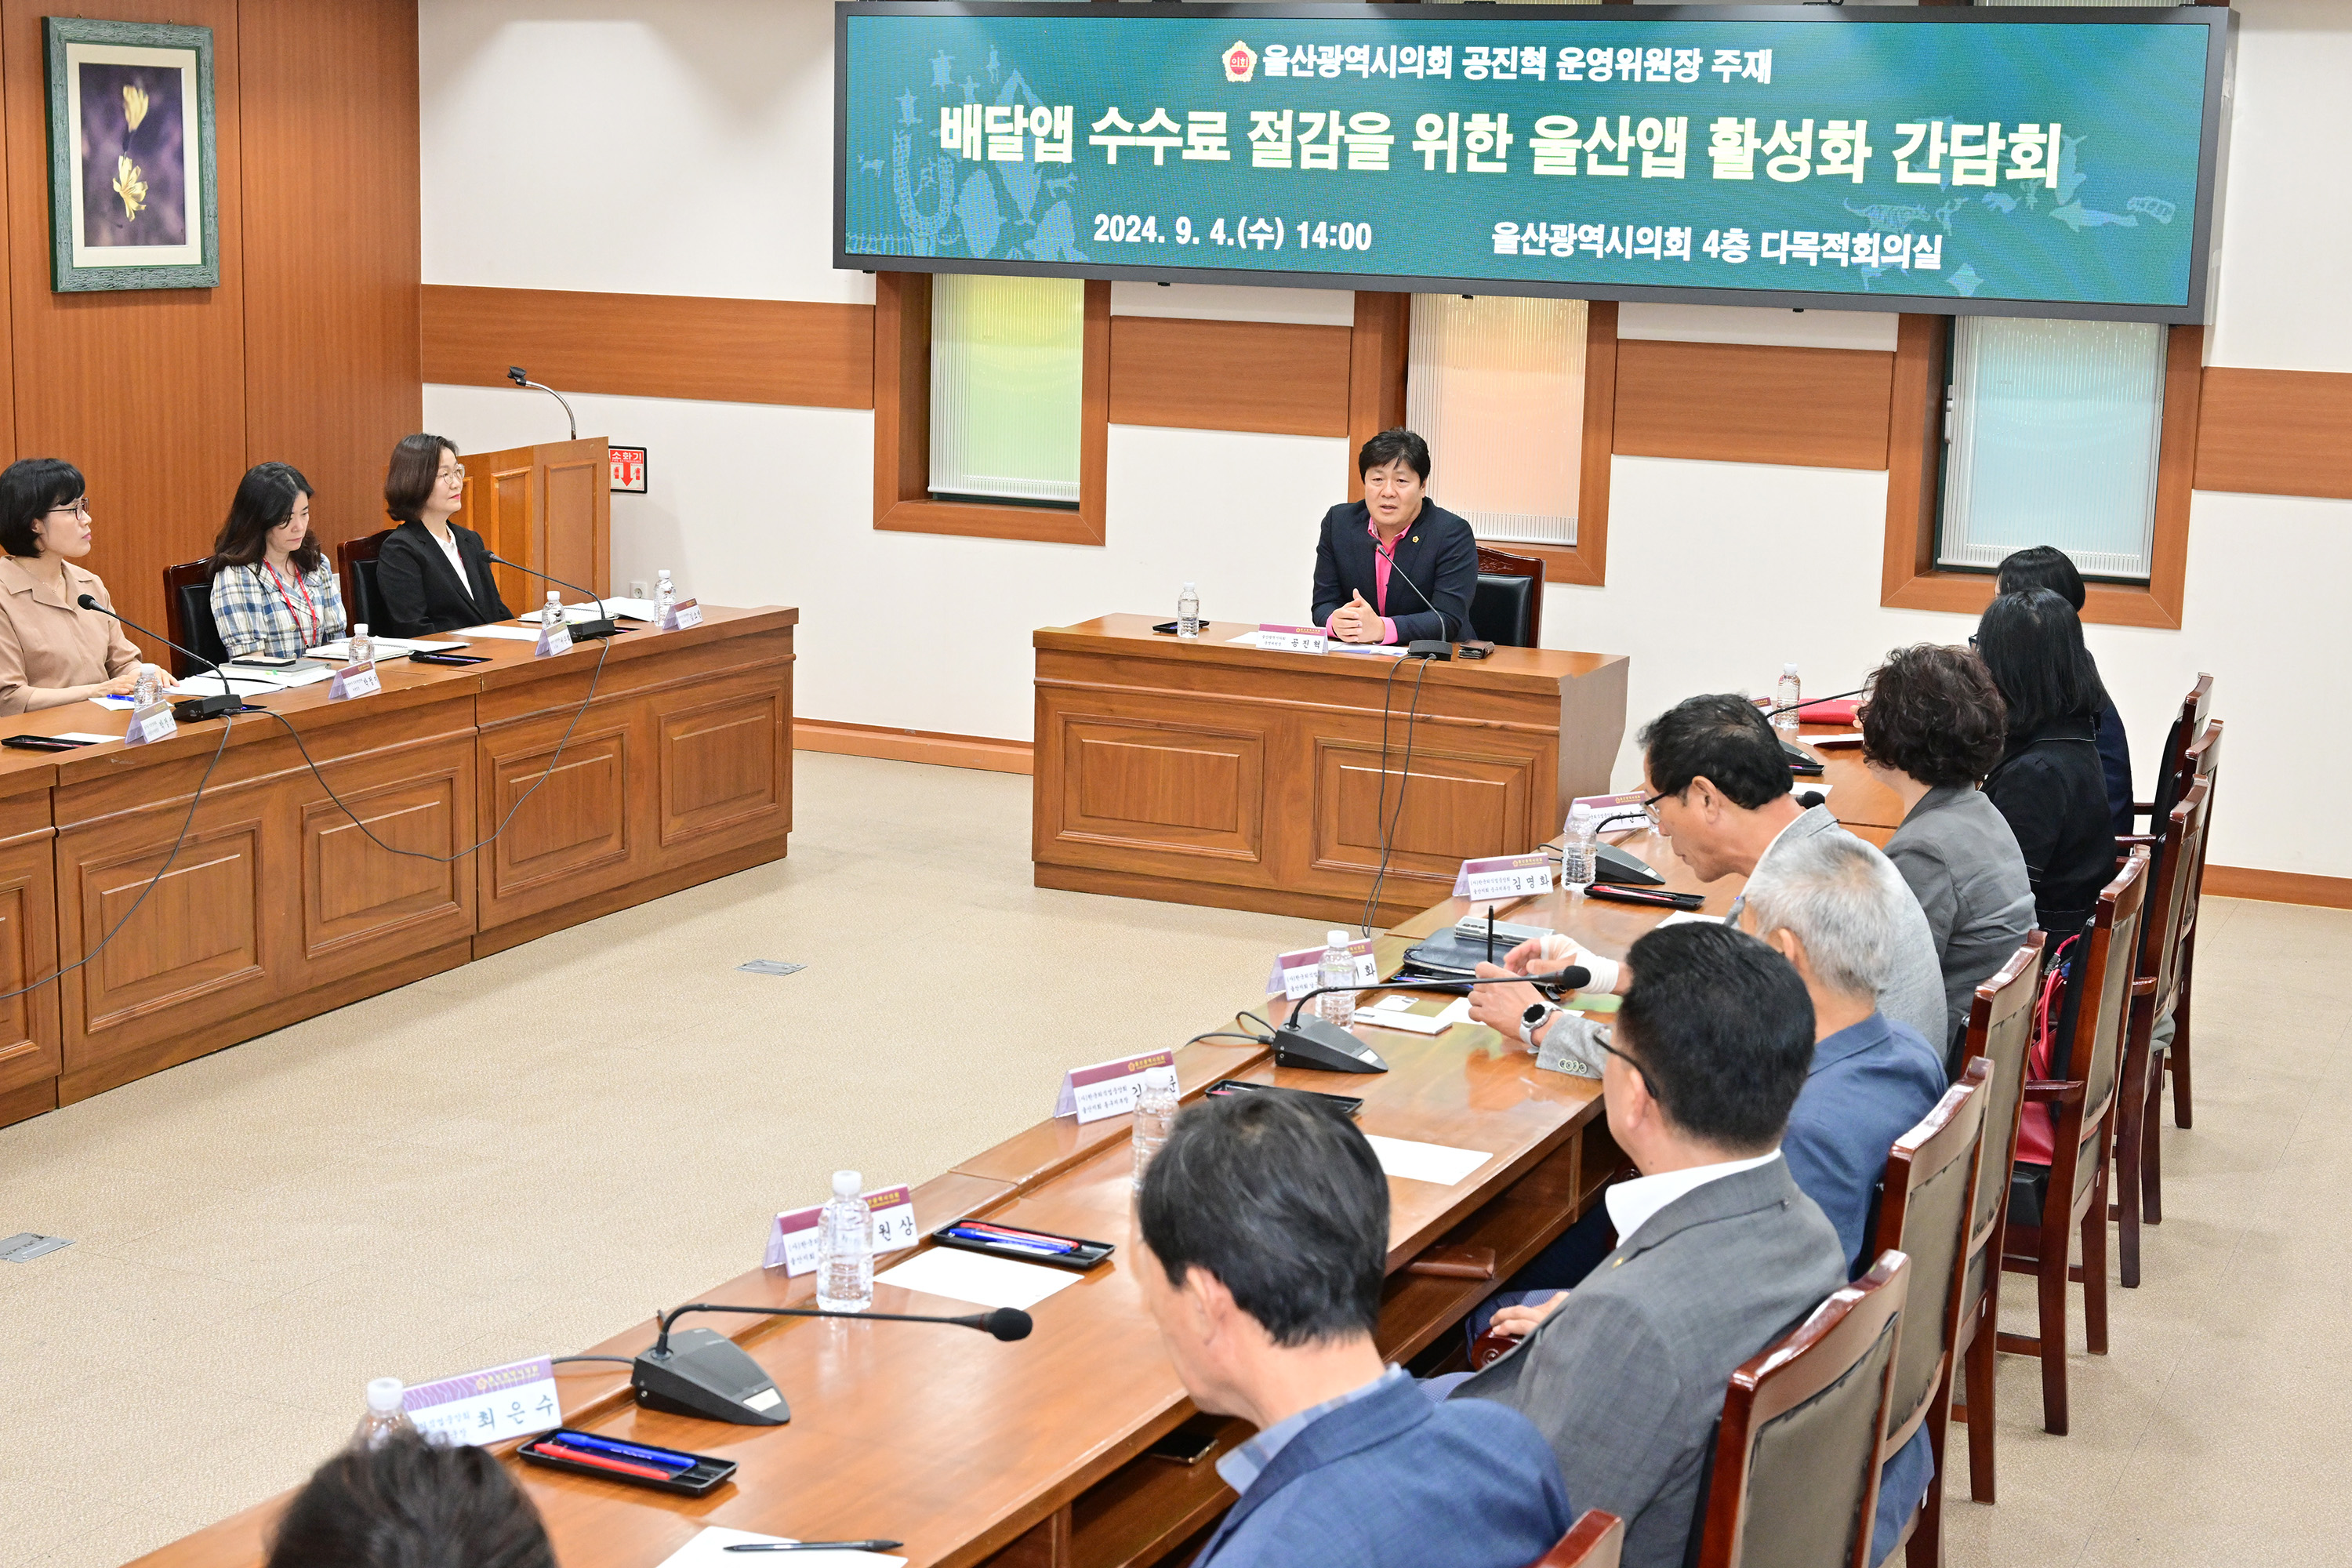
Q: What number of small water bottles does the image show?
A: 11